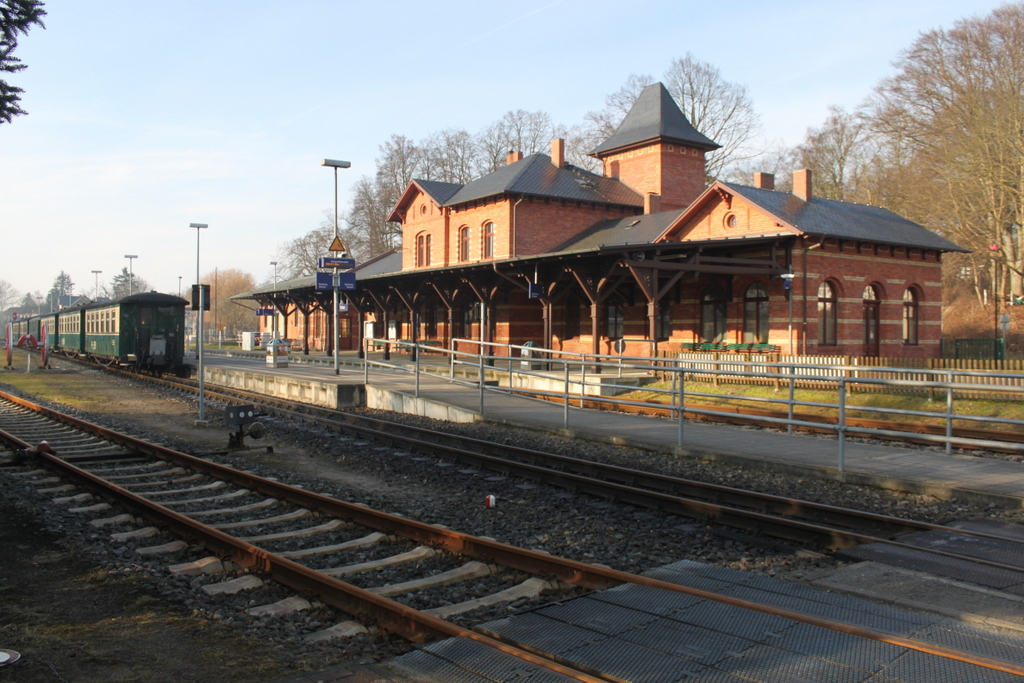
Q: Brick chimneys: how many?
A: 5